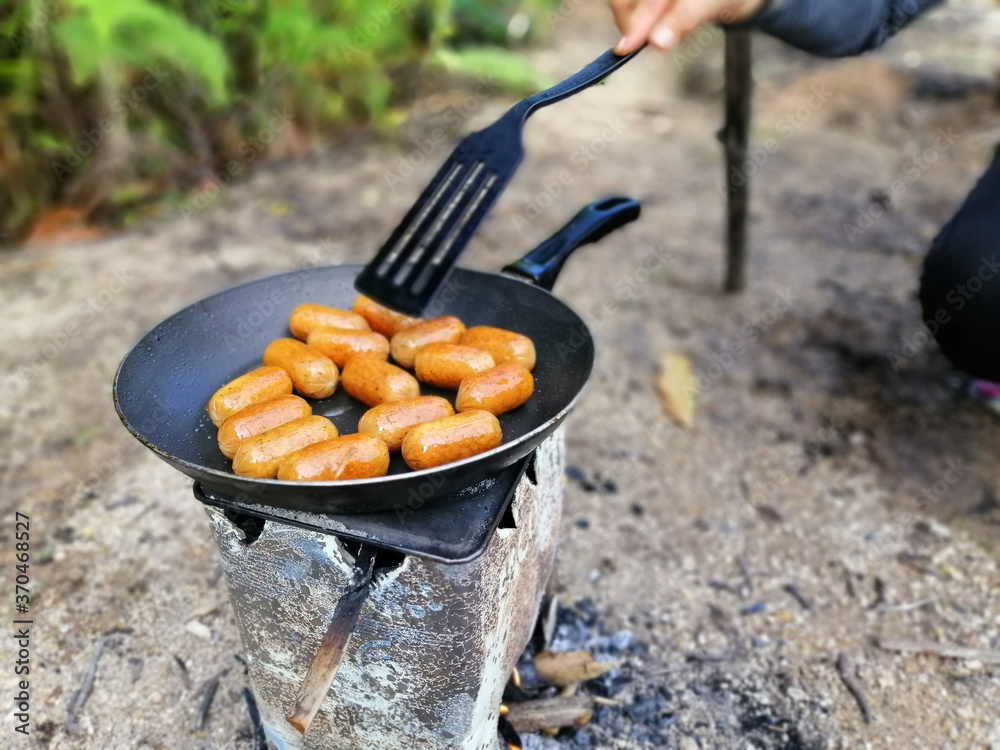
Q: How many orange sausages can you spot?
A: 15